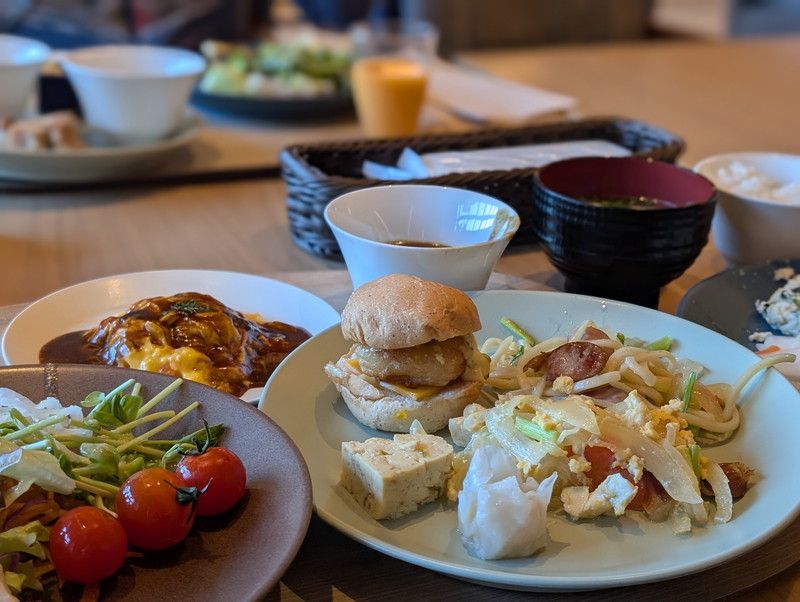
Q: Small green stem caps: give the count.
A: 2